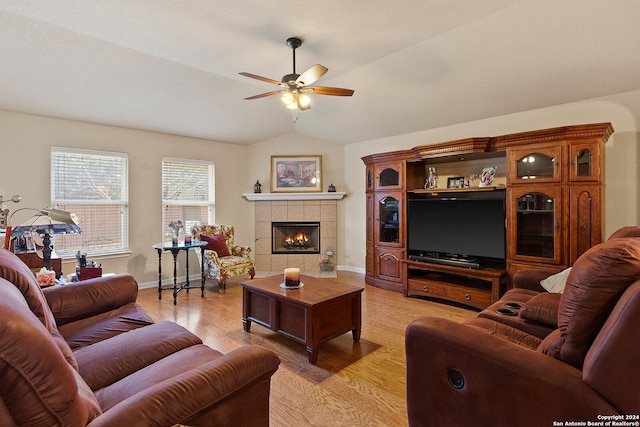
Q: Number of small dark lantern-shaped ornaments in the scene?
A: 2